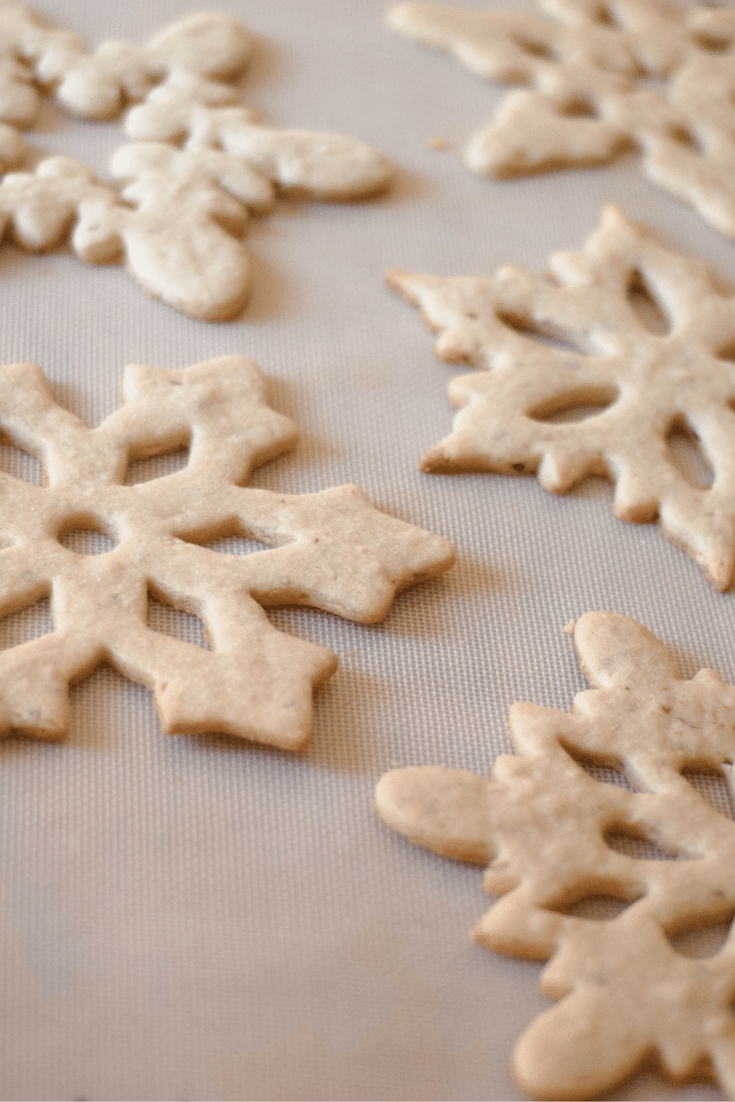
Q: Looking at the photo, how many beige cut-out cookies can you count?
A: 5